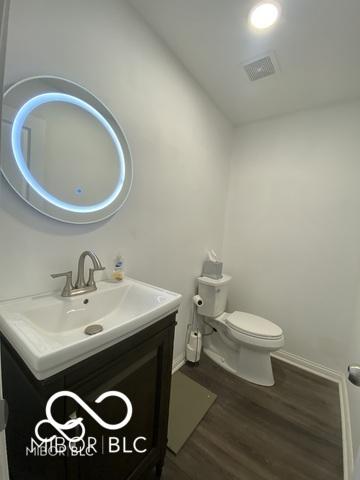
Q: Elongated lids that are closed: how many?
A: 1